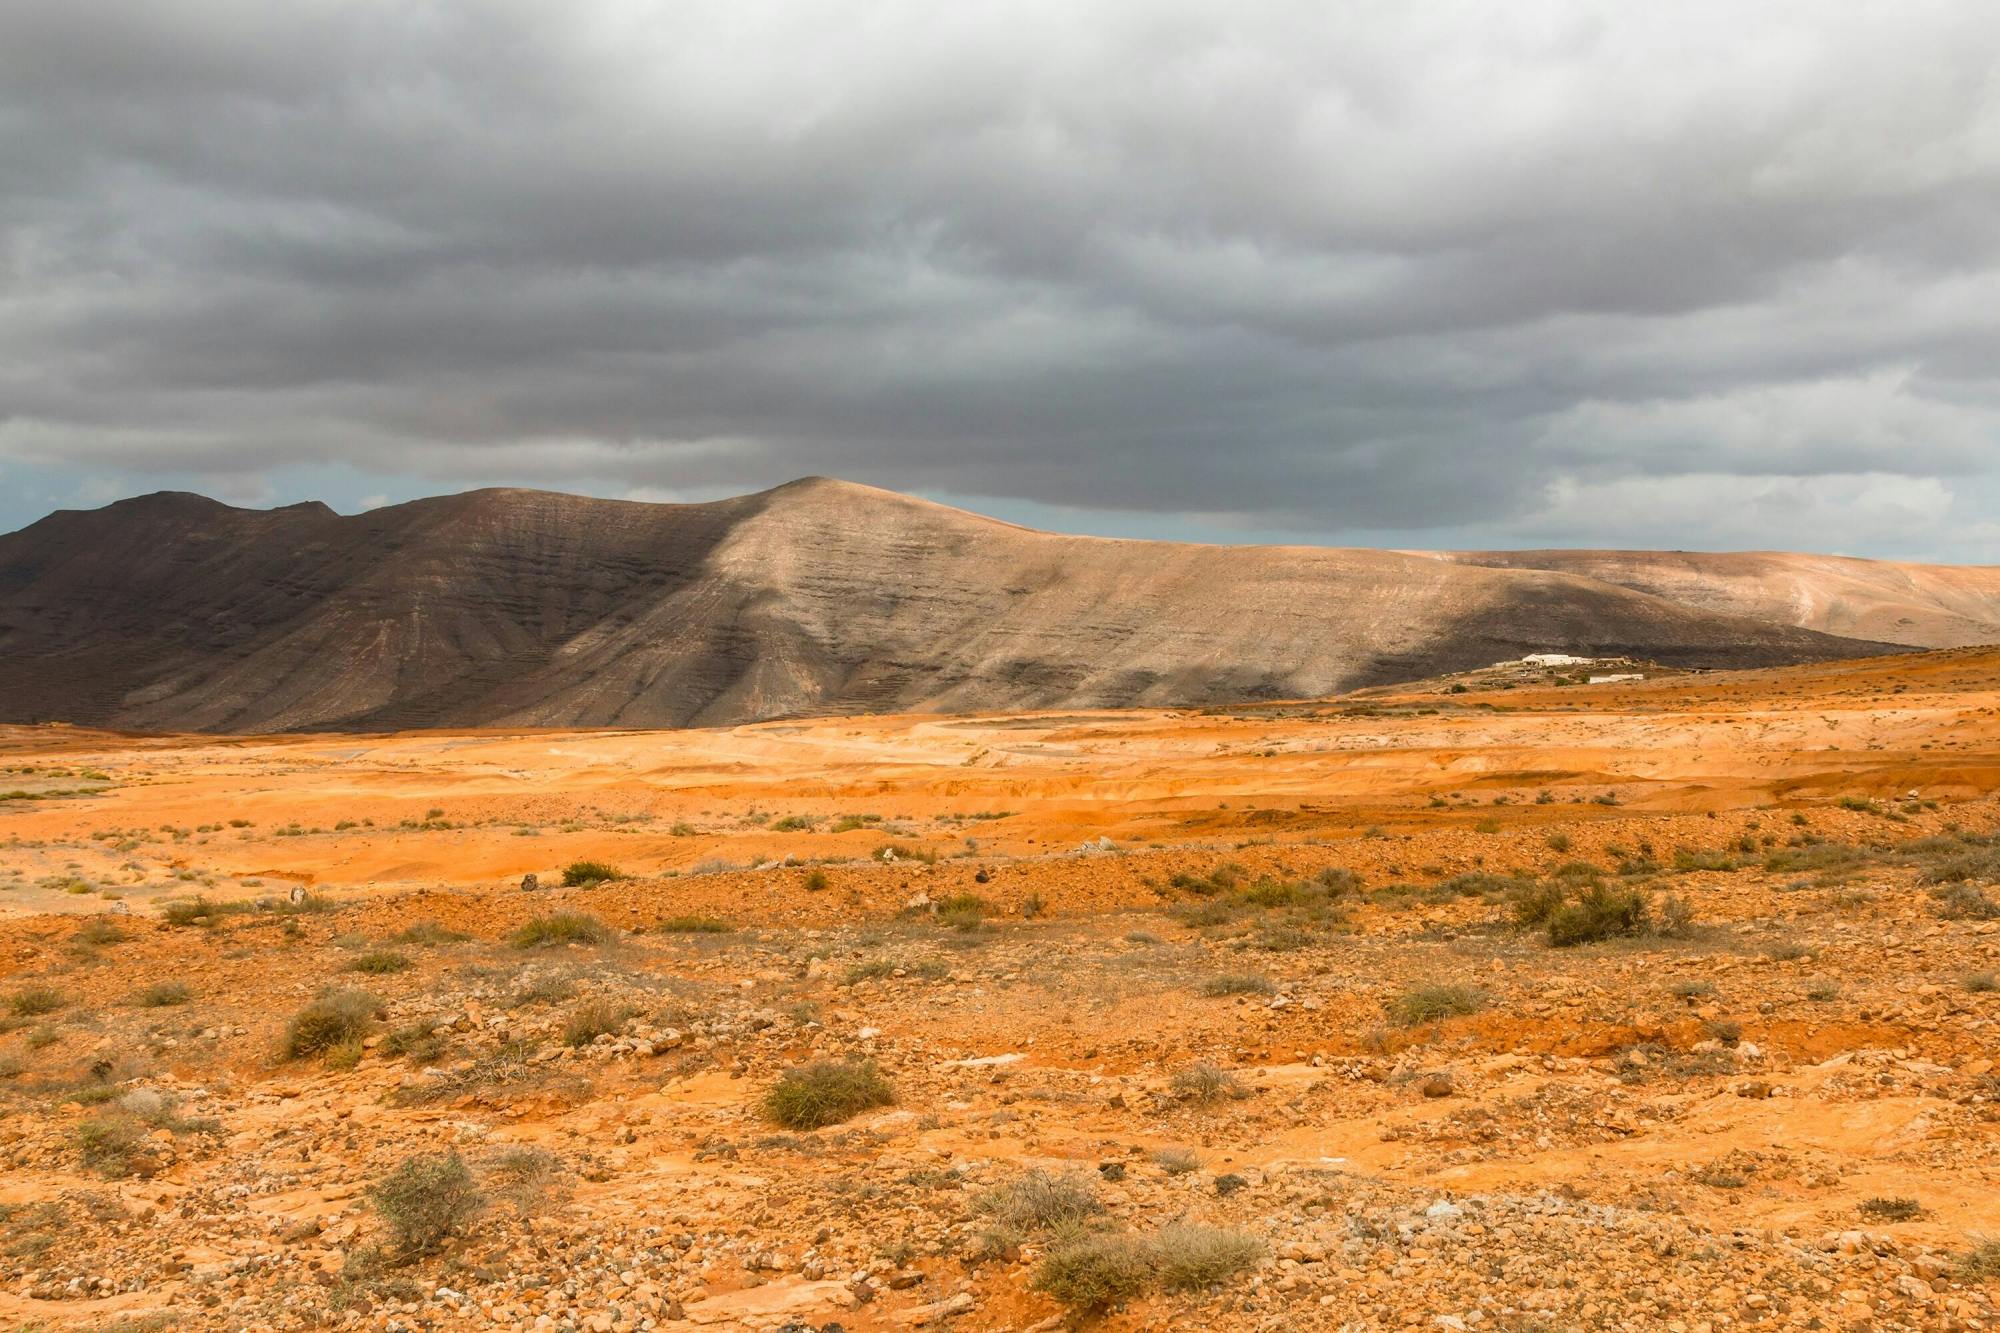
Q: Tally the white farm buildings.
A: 2